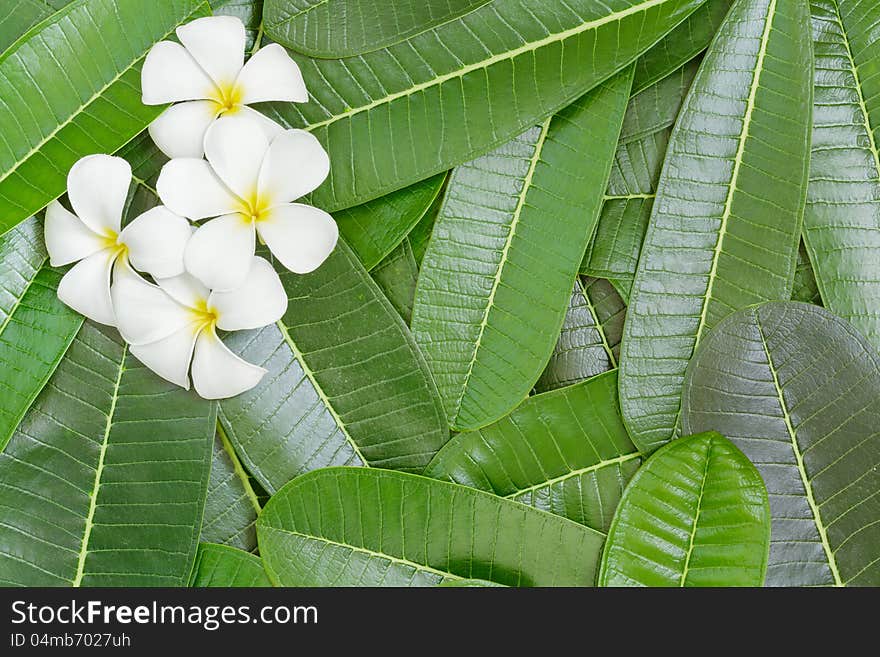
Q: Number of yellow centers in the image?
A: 4